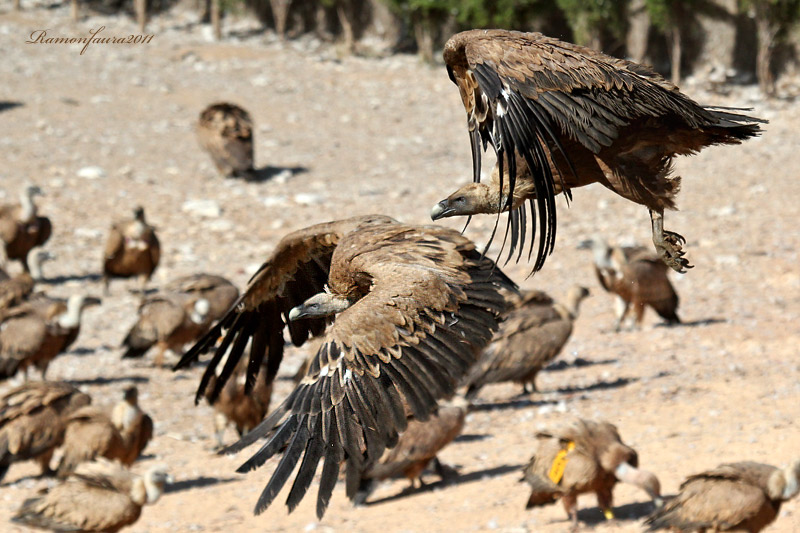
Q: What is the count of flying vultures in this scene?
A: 2